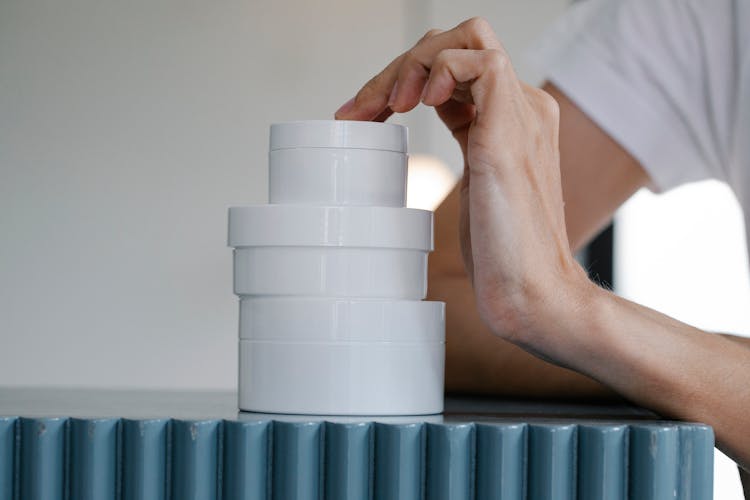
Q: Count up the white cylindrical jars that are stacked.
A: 3